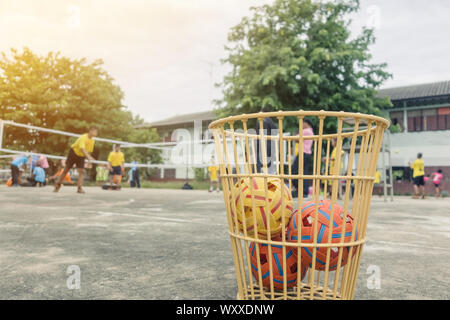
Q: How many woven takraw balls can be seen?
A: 3